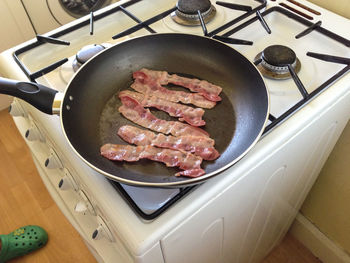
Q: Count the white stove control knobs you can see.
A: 6